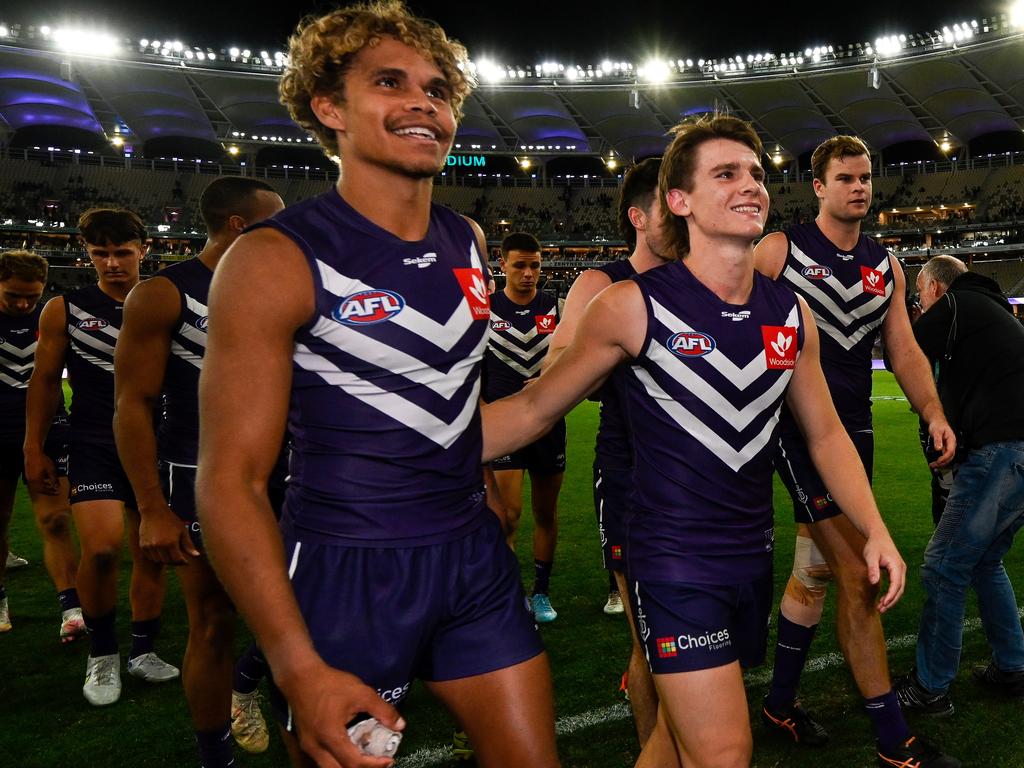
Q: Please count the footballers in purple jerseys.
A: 8